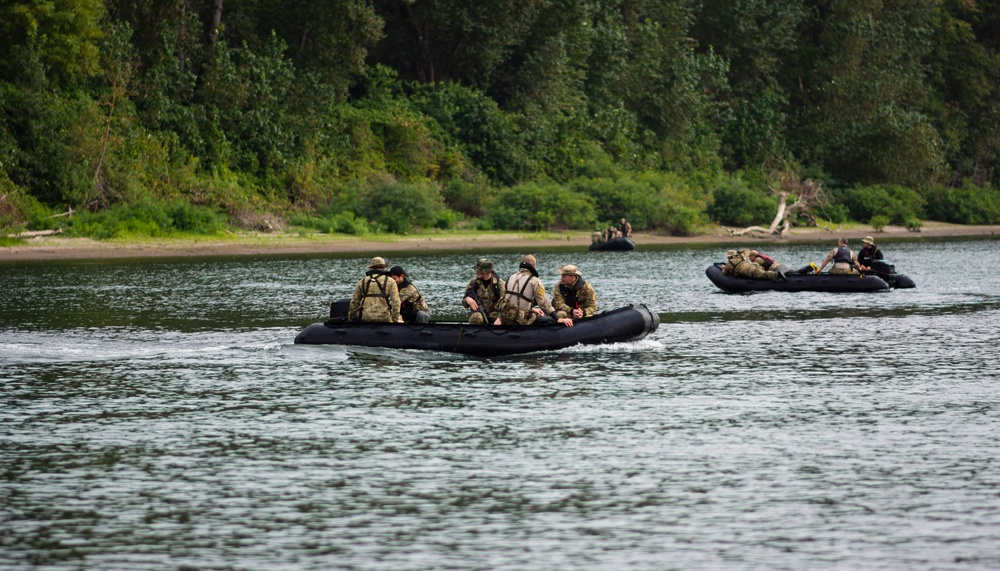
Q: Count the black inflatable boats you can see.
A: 3